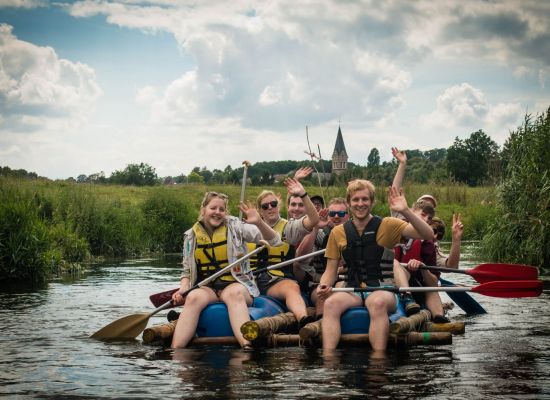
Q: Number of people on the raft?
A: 9